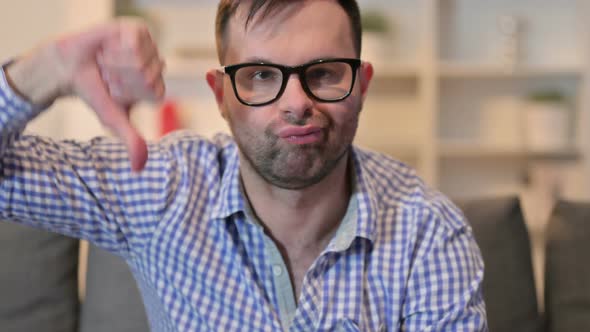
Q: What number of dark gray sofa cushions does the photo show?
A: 4